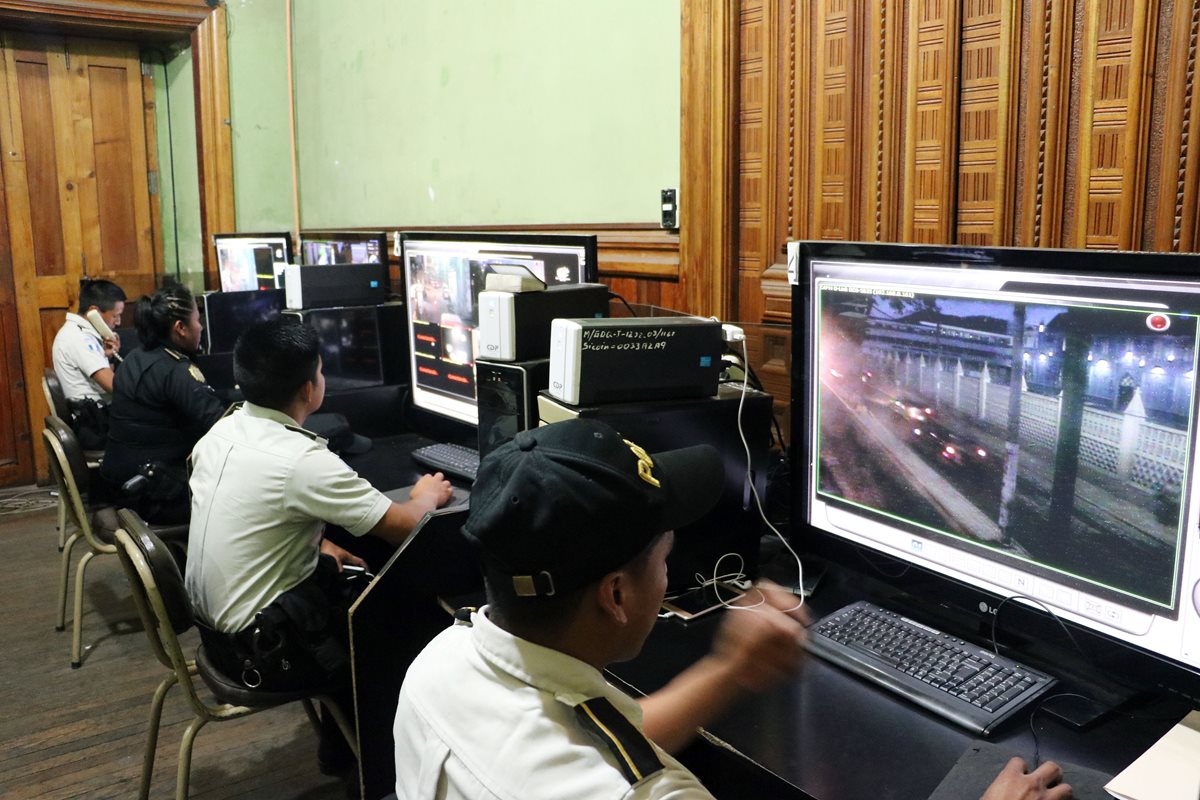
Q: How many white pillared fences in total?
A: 1